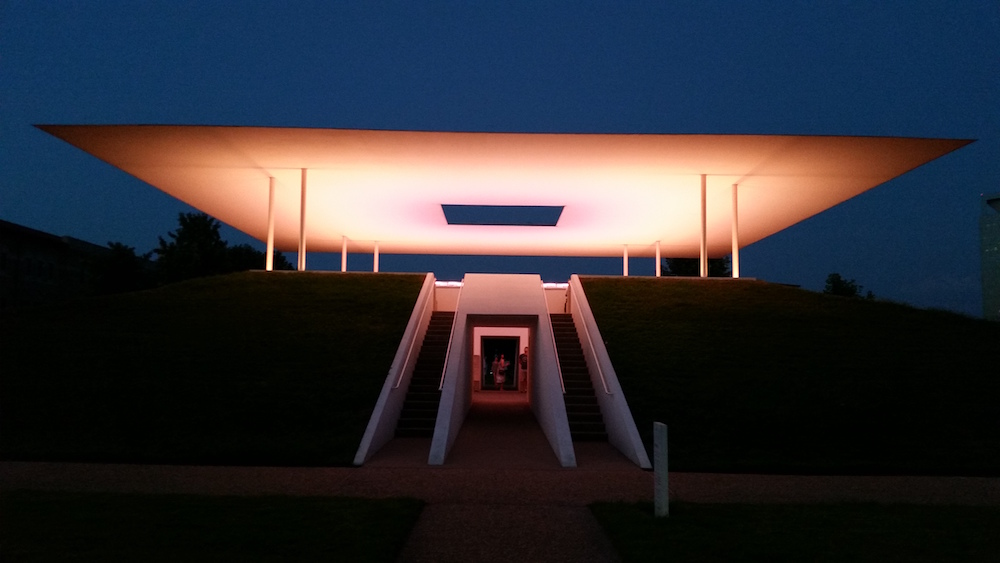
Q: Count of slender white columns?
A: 8